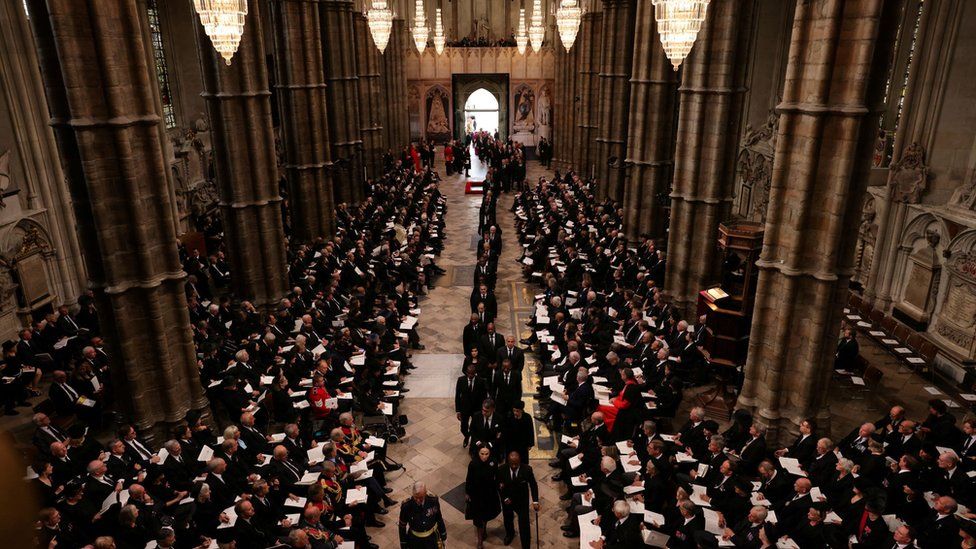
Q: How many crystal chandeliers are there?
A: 8